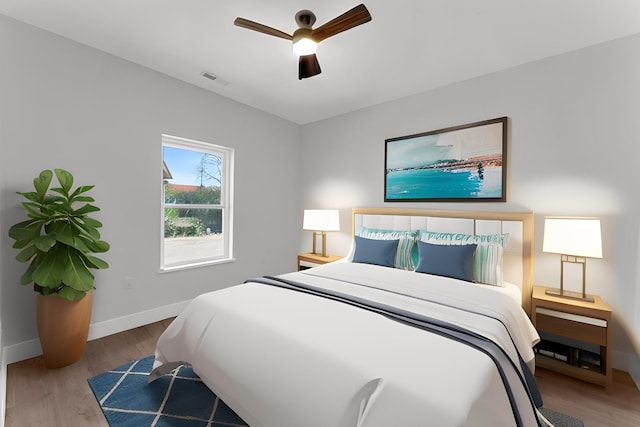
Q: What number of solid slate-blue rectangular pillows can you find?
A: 2